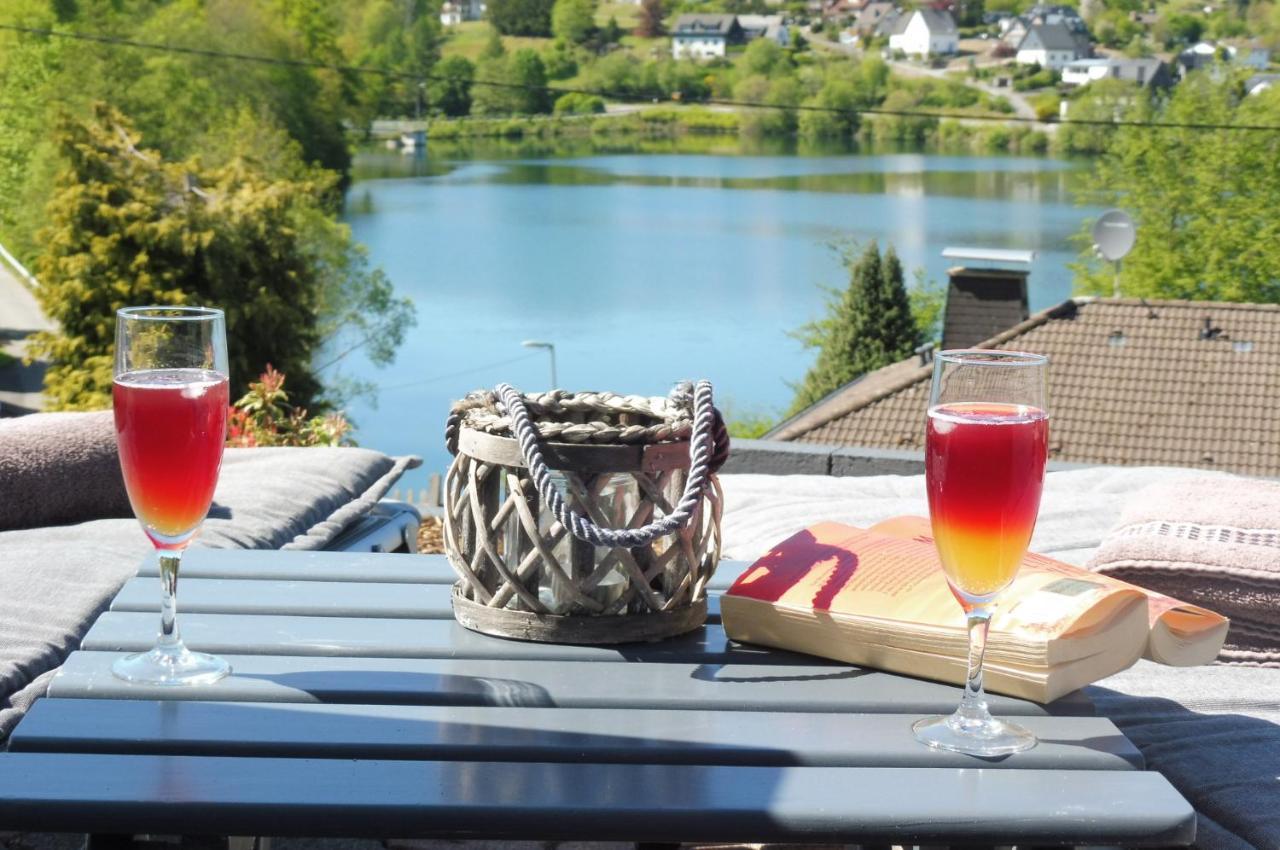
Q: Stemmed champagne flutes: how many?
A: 2